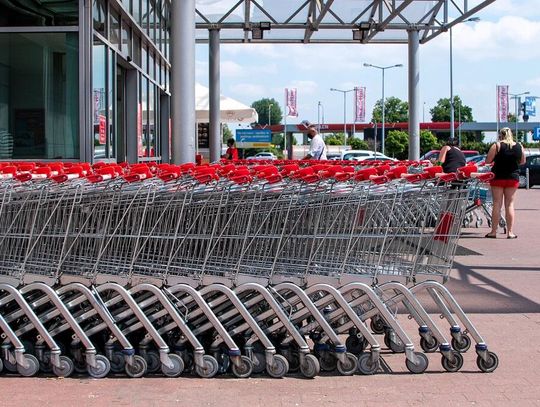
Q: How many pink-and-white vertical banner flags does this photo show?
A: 3